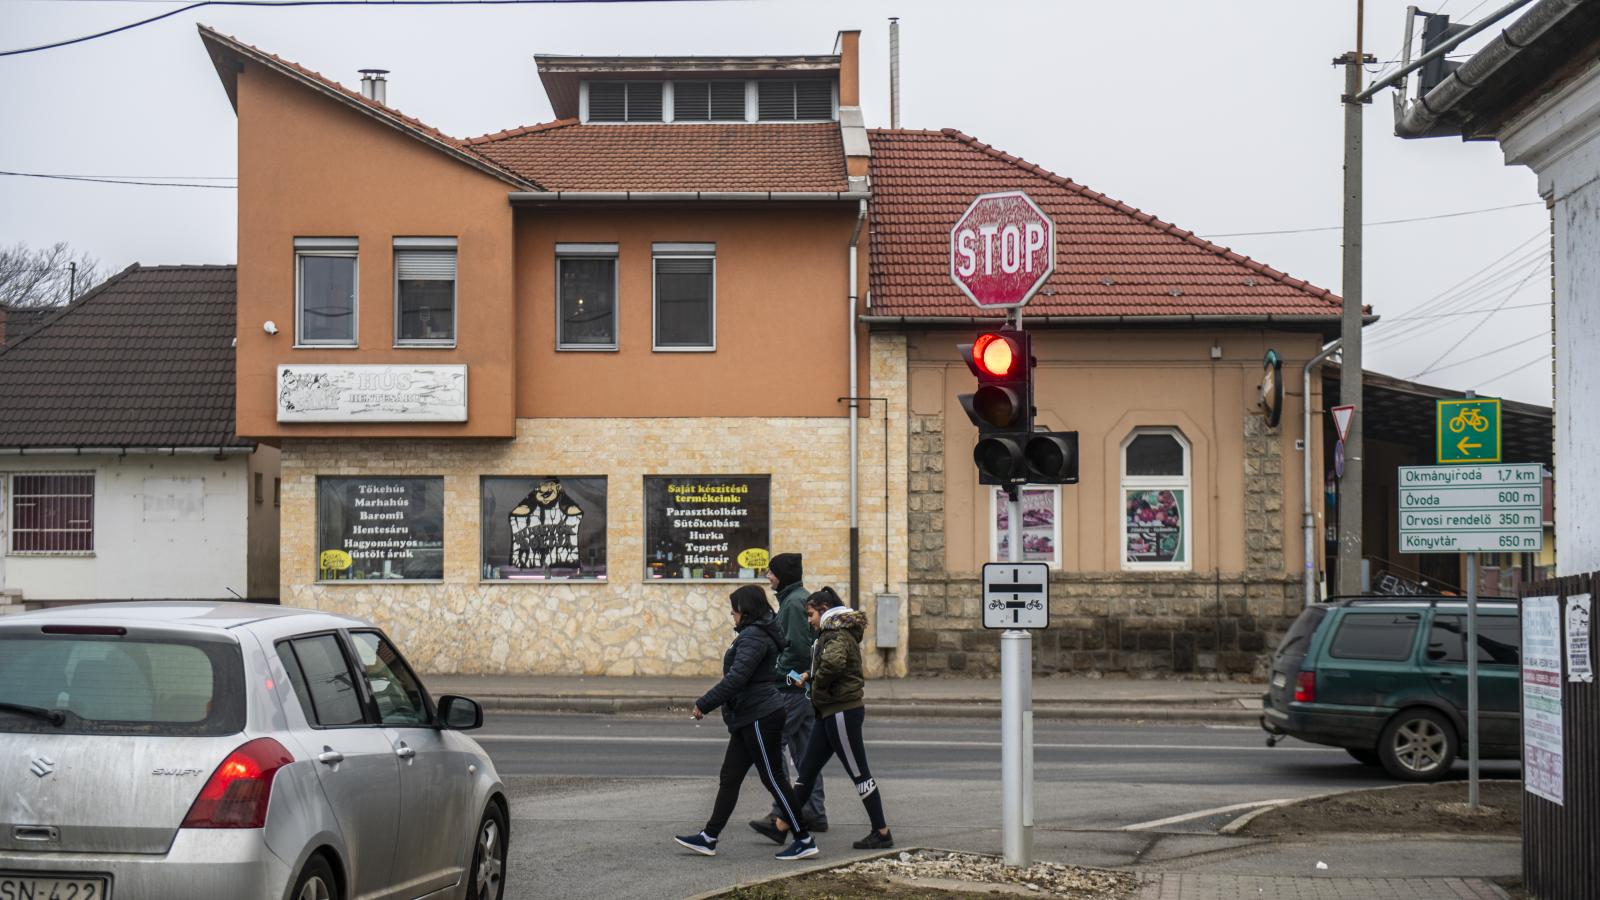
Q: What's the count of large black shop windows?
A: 3